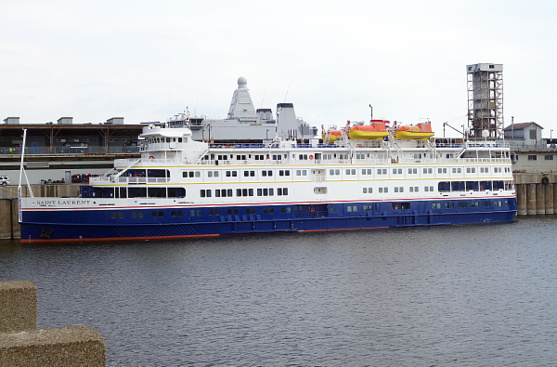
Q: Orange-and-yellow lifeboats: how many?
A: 3